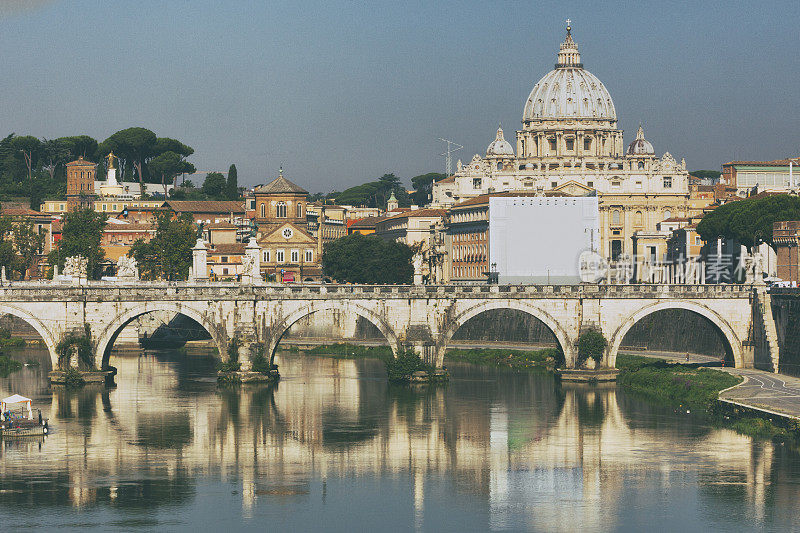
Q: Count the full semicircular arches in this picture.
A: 4